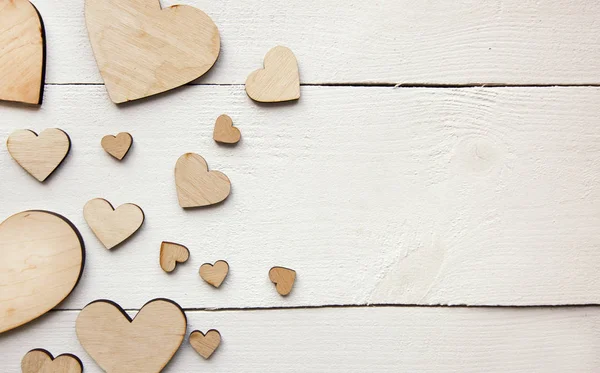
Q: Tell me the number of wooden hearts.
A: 15